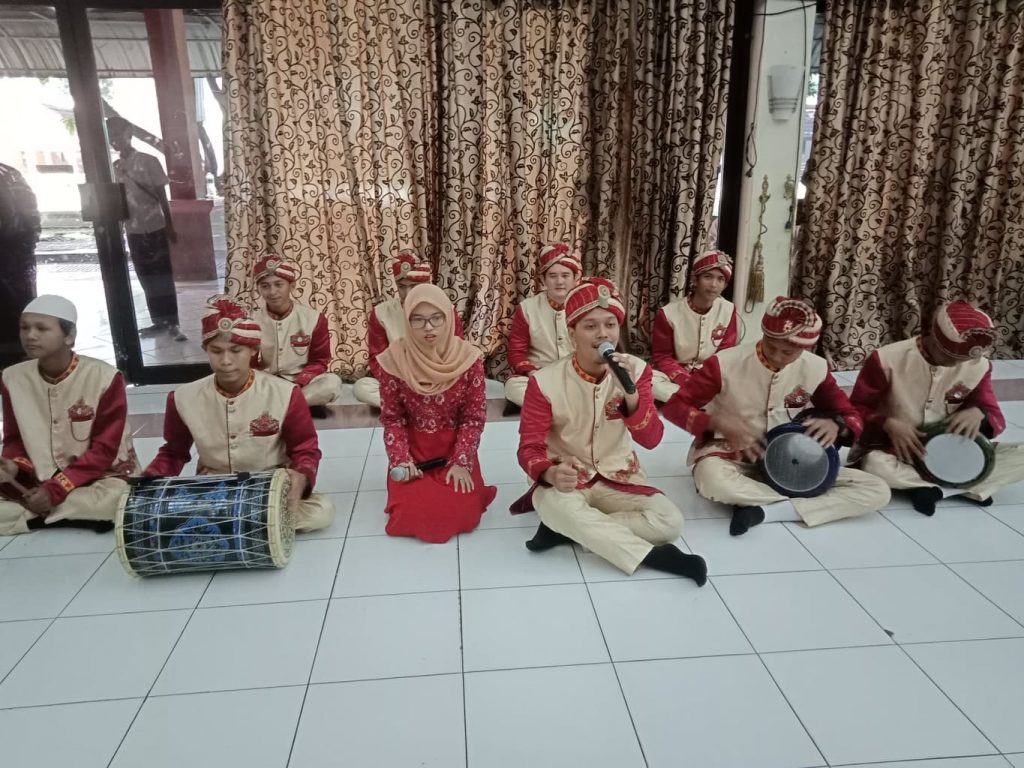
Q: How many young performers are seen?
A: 10